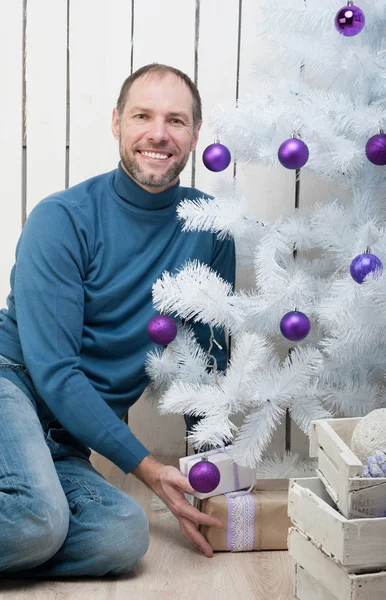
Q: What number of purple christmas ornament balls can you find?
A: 8